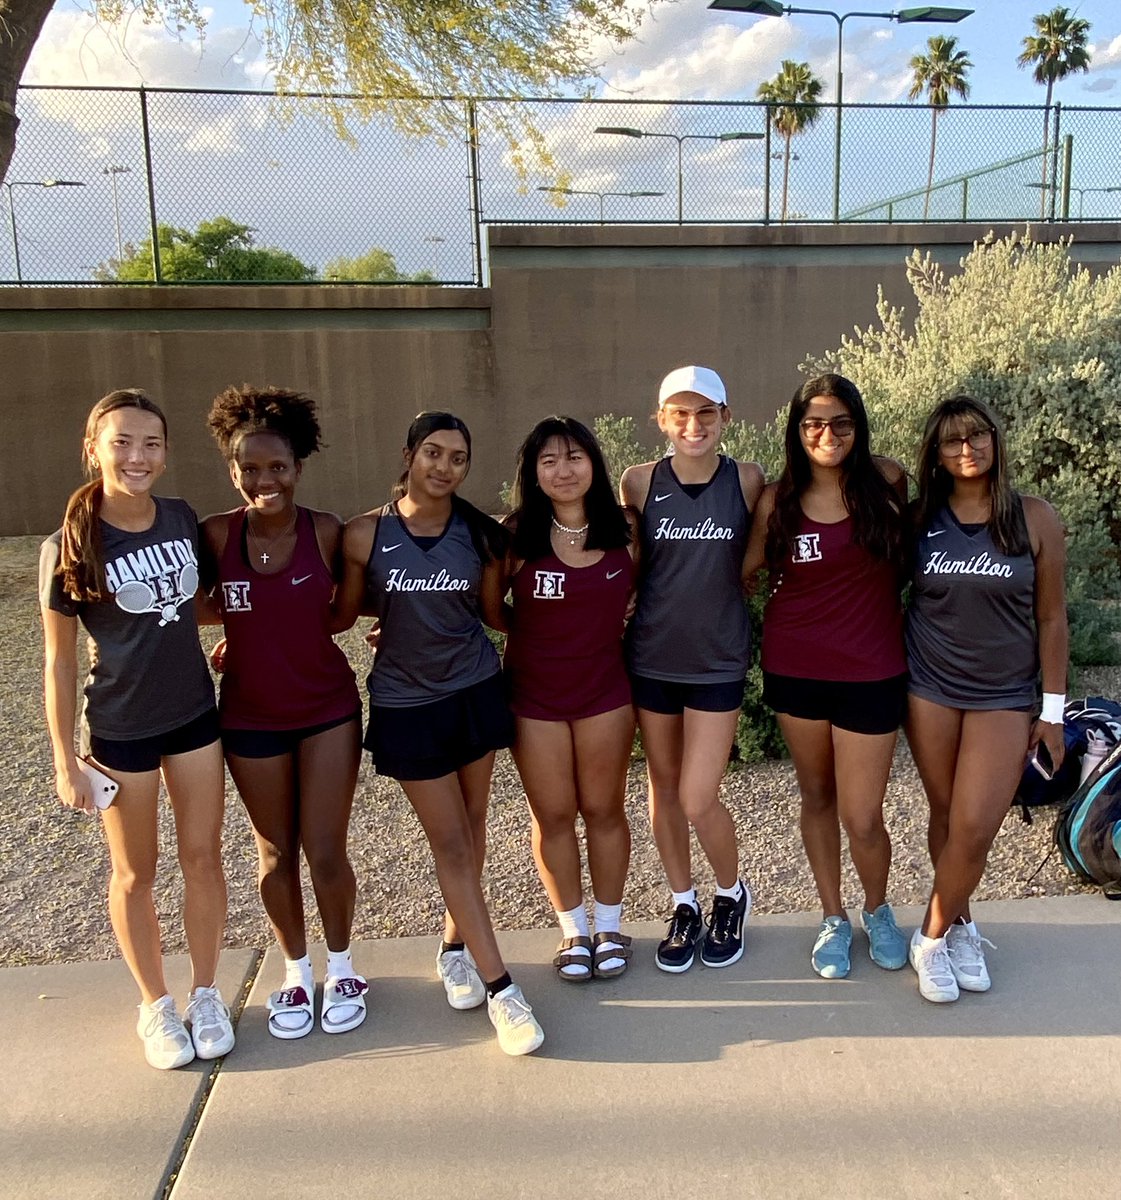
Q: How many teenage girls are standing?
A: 7